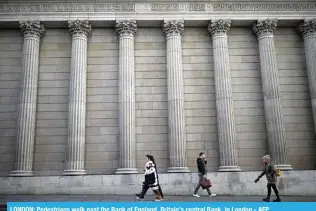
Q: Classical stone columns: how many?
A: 7